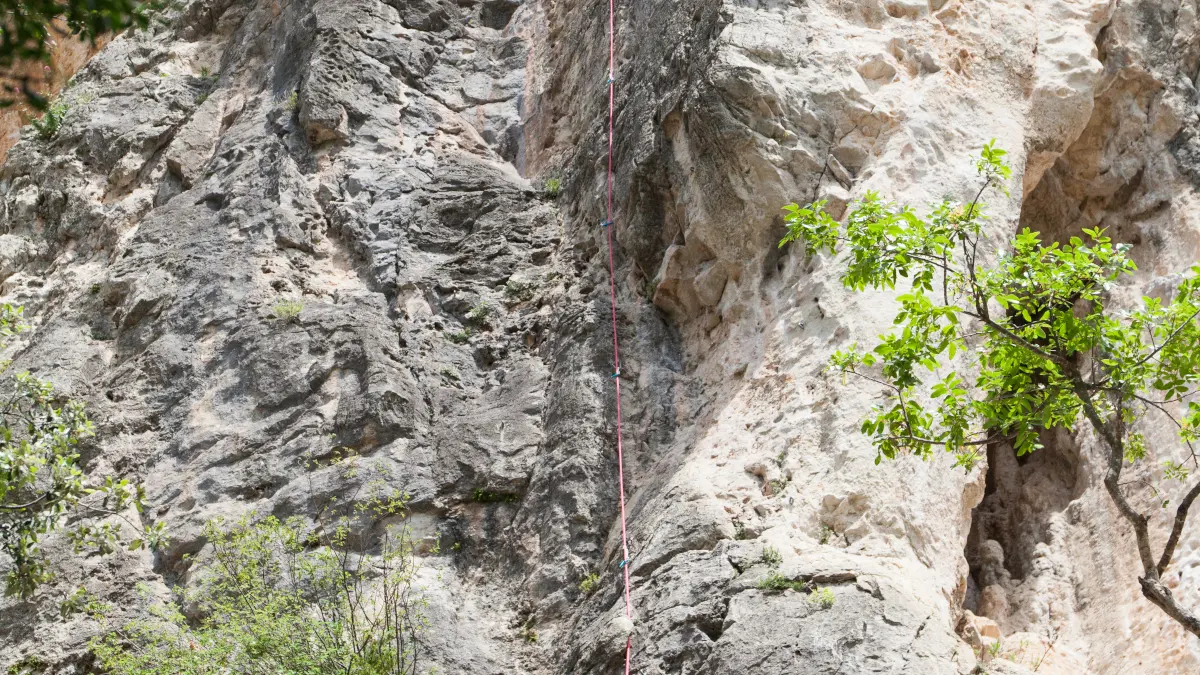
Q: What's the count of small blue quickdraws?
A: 4